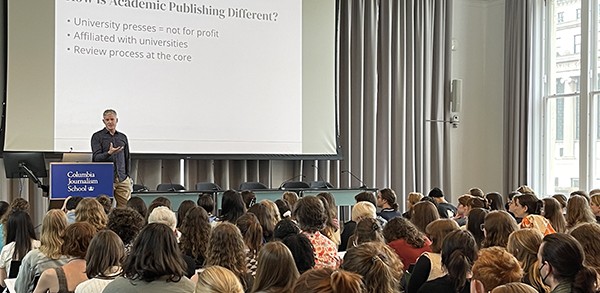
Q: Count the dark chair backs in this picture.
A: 6